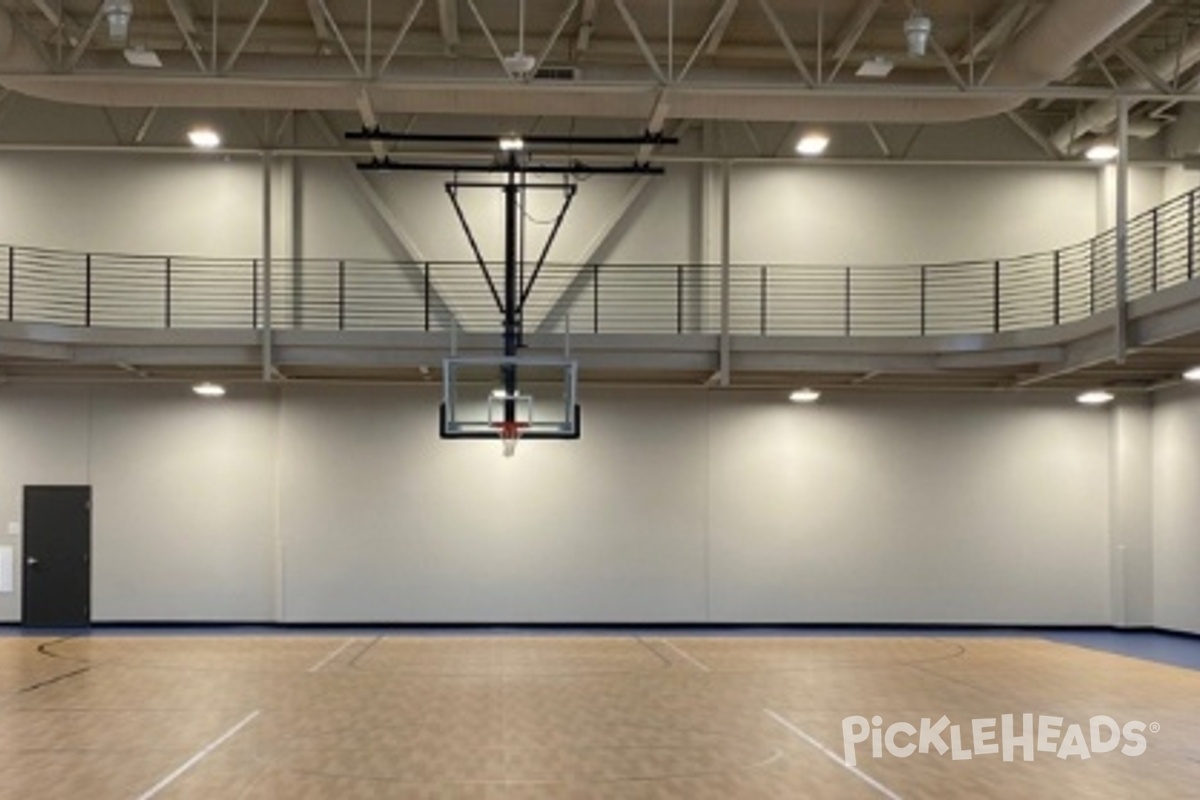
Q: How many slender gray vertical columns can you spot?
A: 3